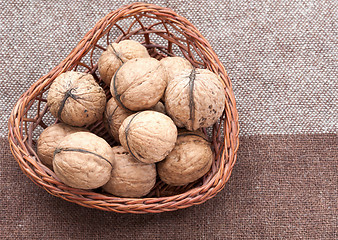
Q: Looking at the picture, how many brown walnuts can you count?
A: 11